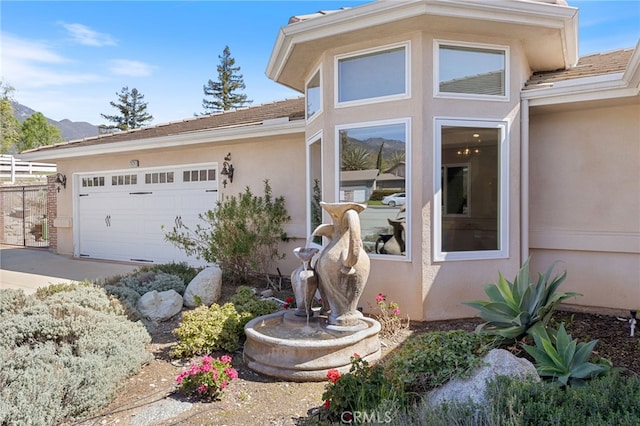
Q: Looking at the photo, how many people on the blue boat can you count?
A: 0